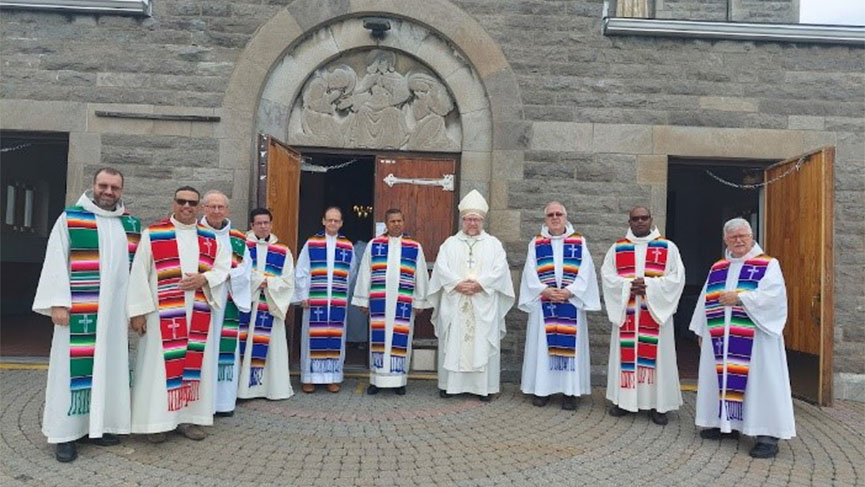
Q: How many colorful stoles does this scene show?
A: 9